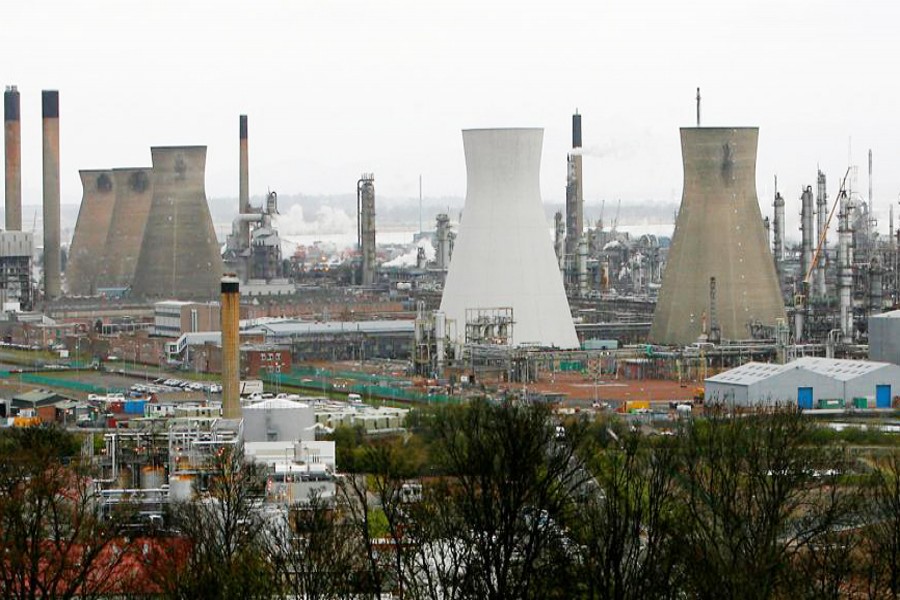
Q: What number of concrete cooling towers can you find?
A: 5